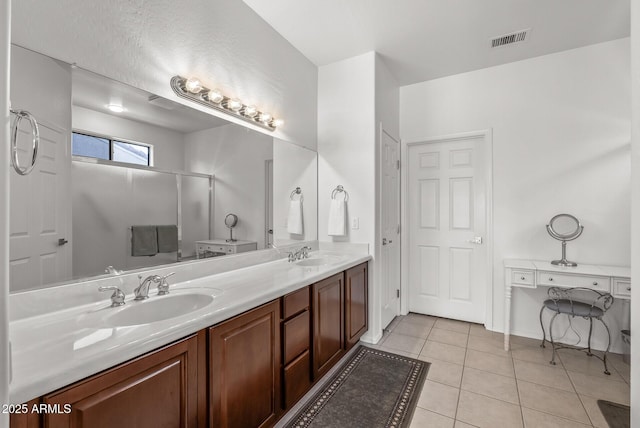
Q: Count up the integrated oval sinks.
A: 2